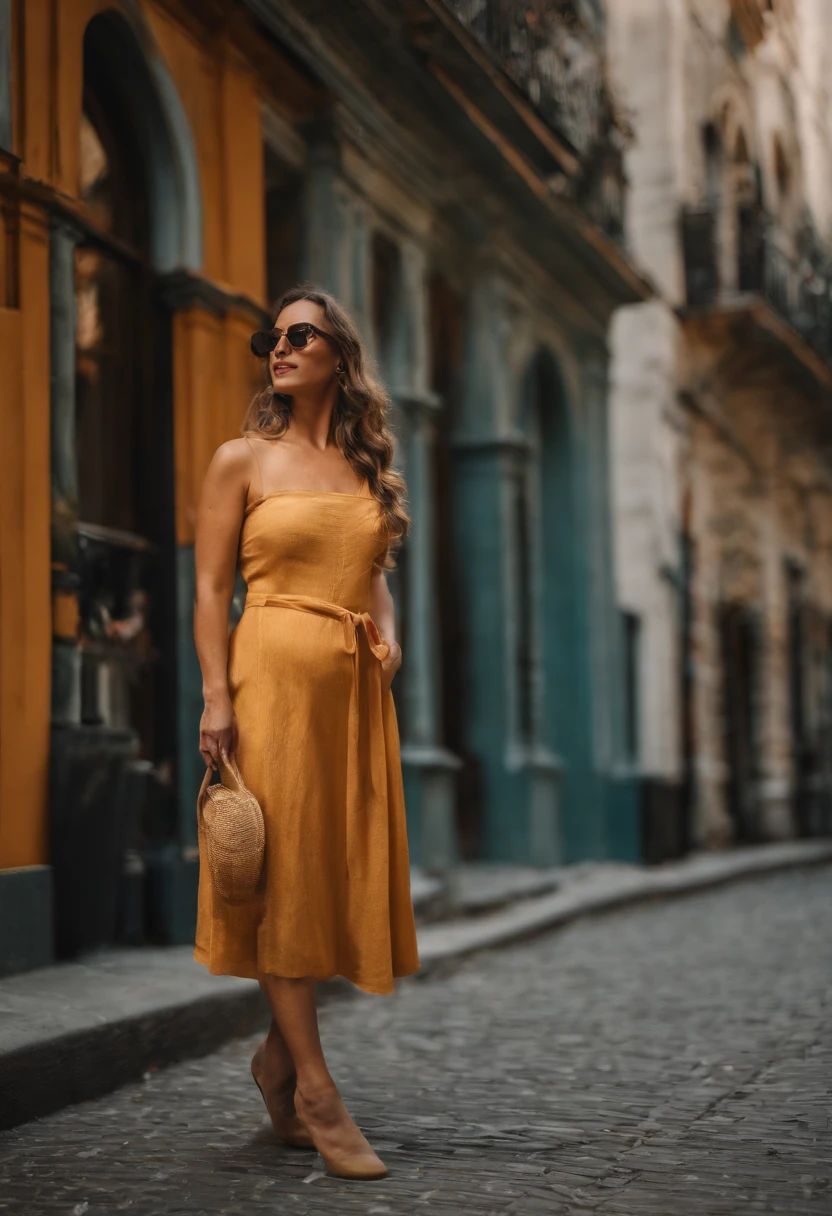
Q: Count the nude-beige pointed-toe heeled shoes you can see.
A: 2